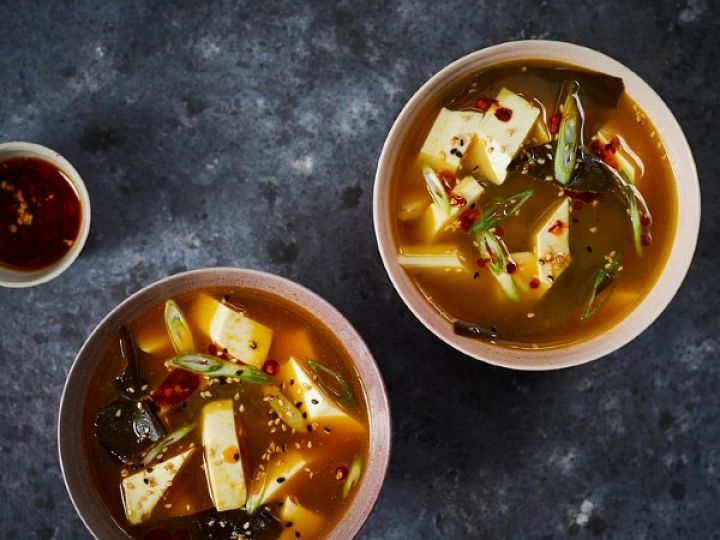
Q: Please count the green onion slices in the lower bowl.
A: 7